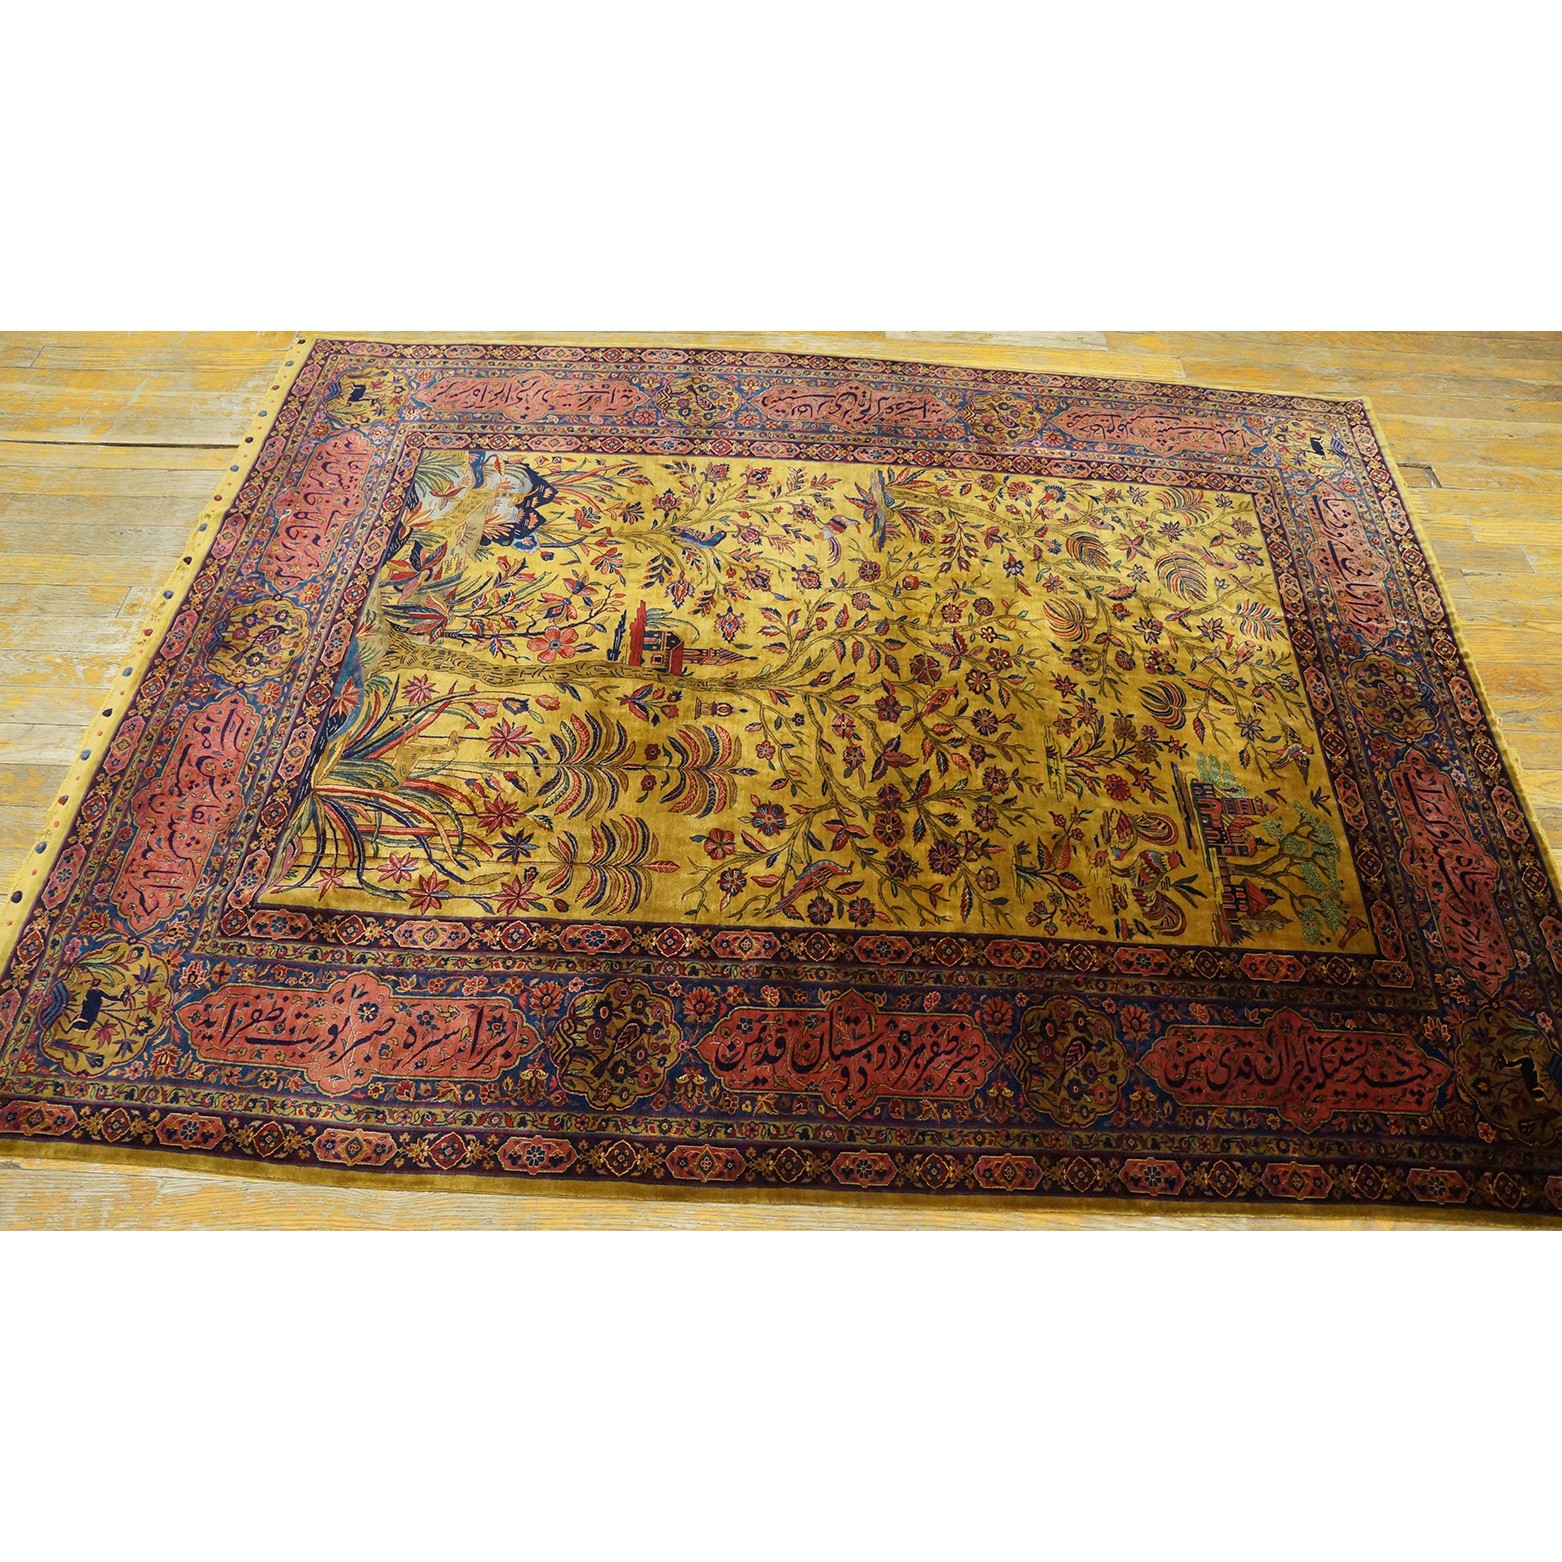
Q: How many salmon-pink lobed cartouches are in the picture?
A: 10